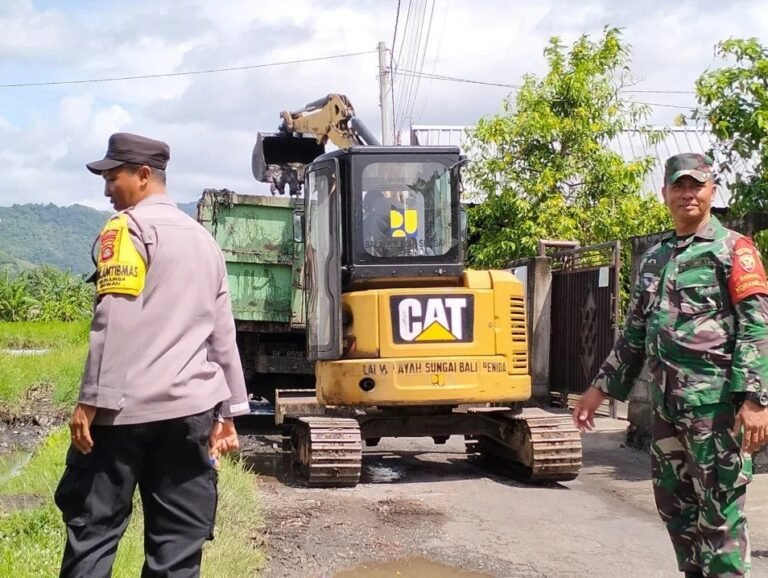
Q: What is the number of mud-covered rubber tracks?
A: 2